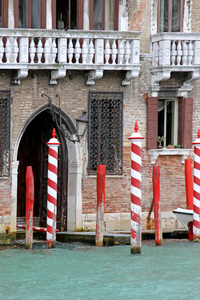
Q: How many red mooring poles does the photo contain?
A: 4